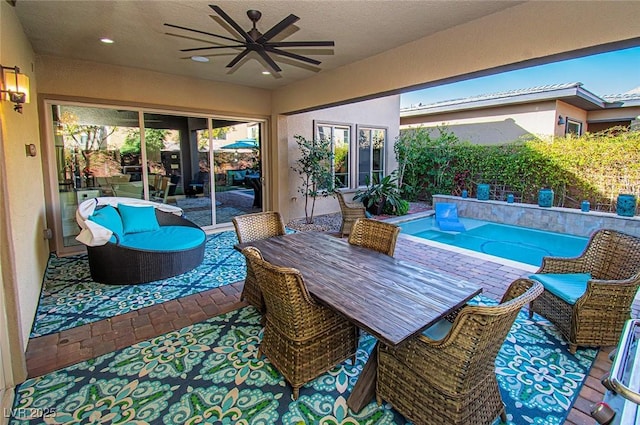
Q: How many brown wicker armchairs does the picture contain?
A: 6